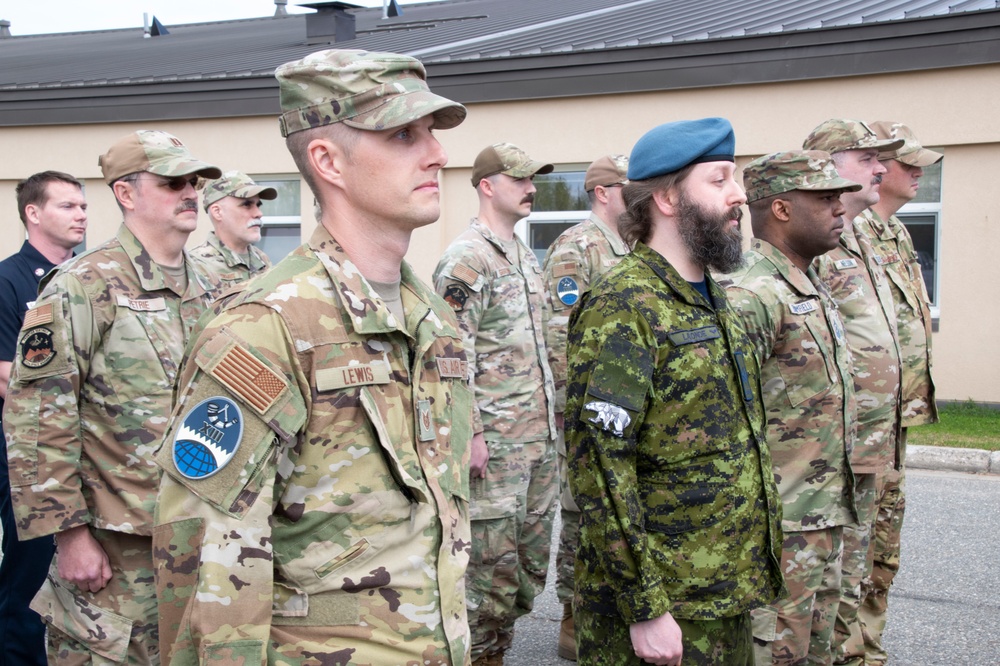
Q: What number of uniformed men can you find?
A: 10